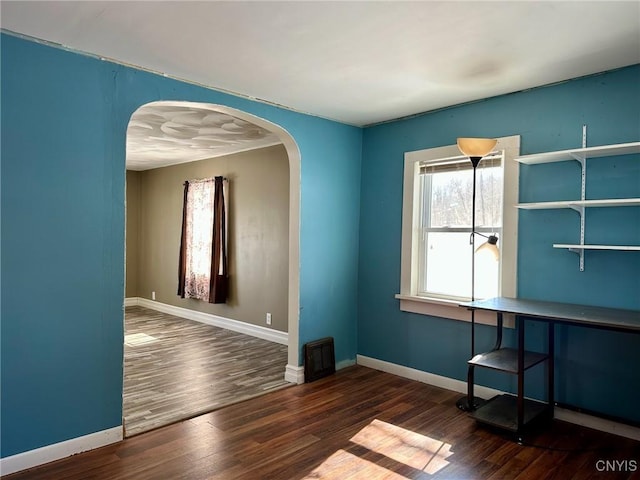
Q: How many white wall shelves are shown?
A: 3